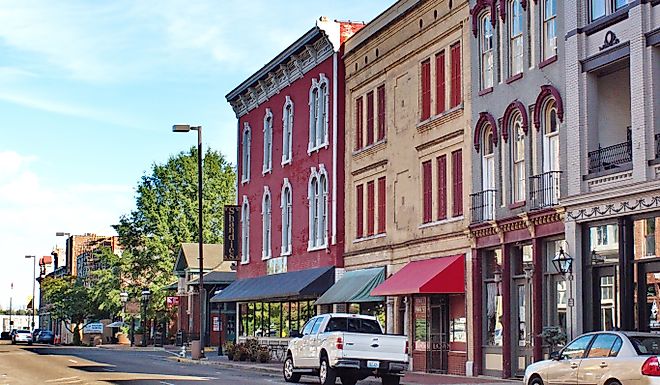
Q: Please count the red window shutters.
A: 12